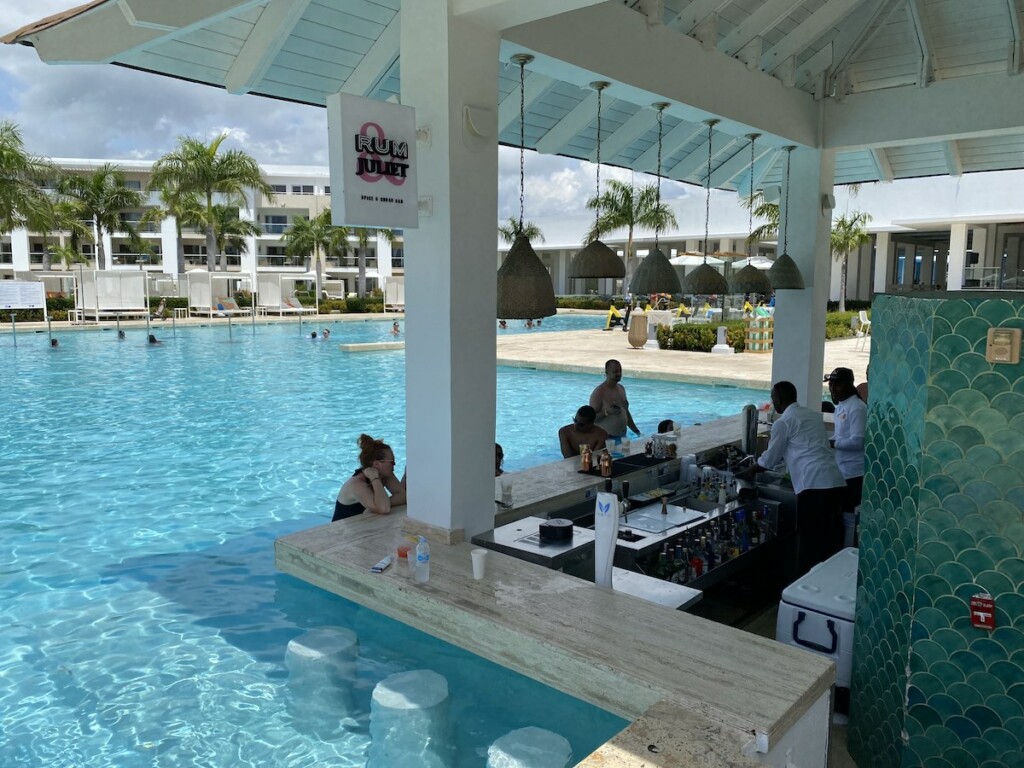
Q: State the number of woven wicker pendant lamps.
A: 6